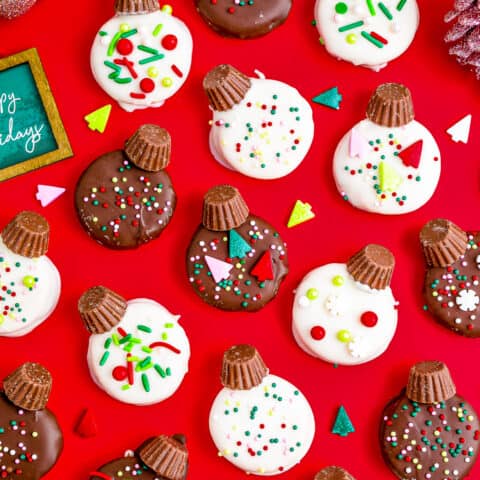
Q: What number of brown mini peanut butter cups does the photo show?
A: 14